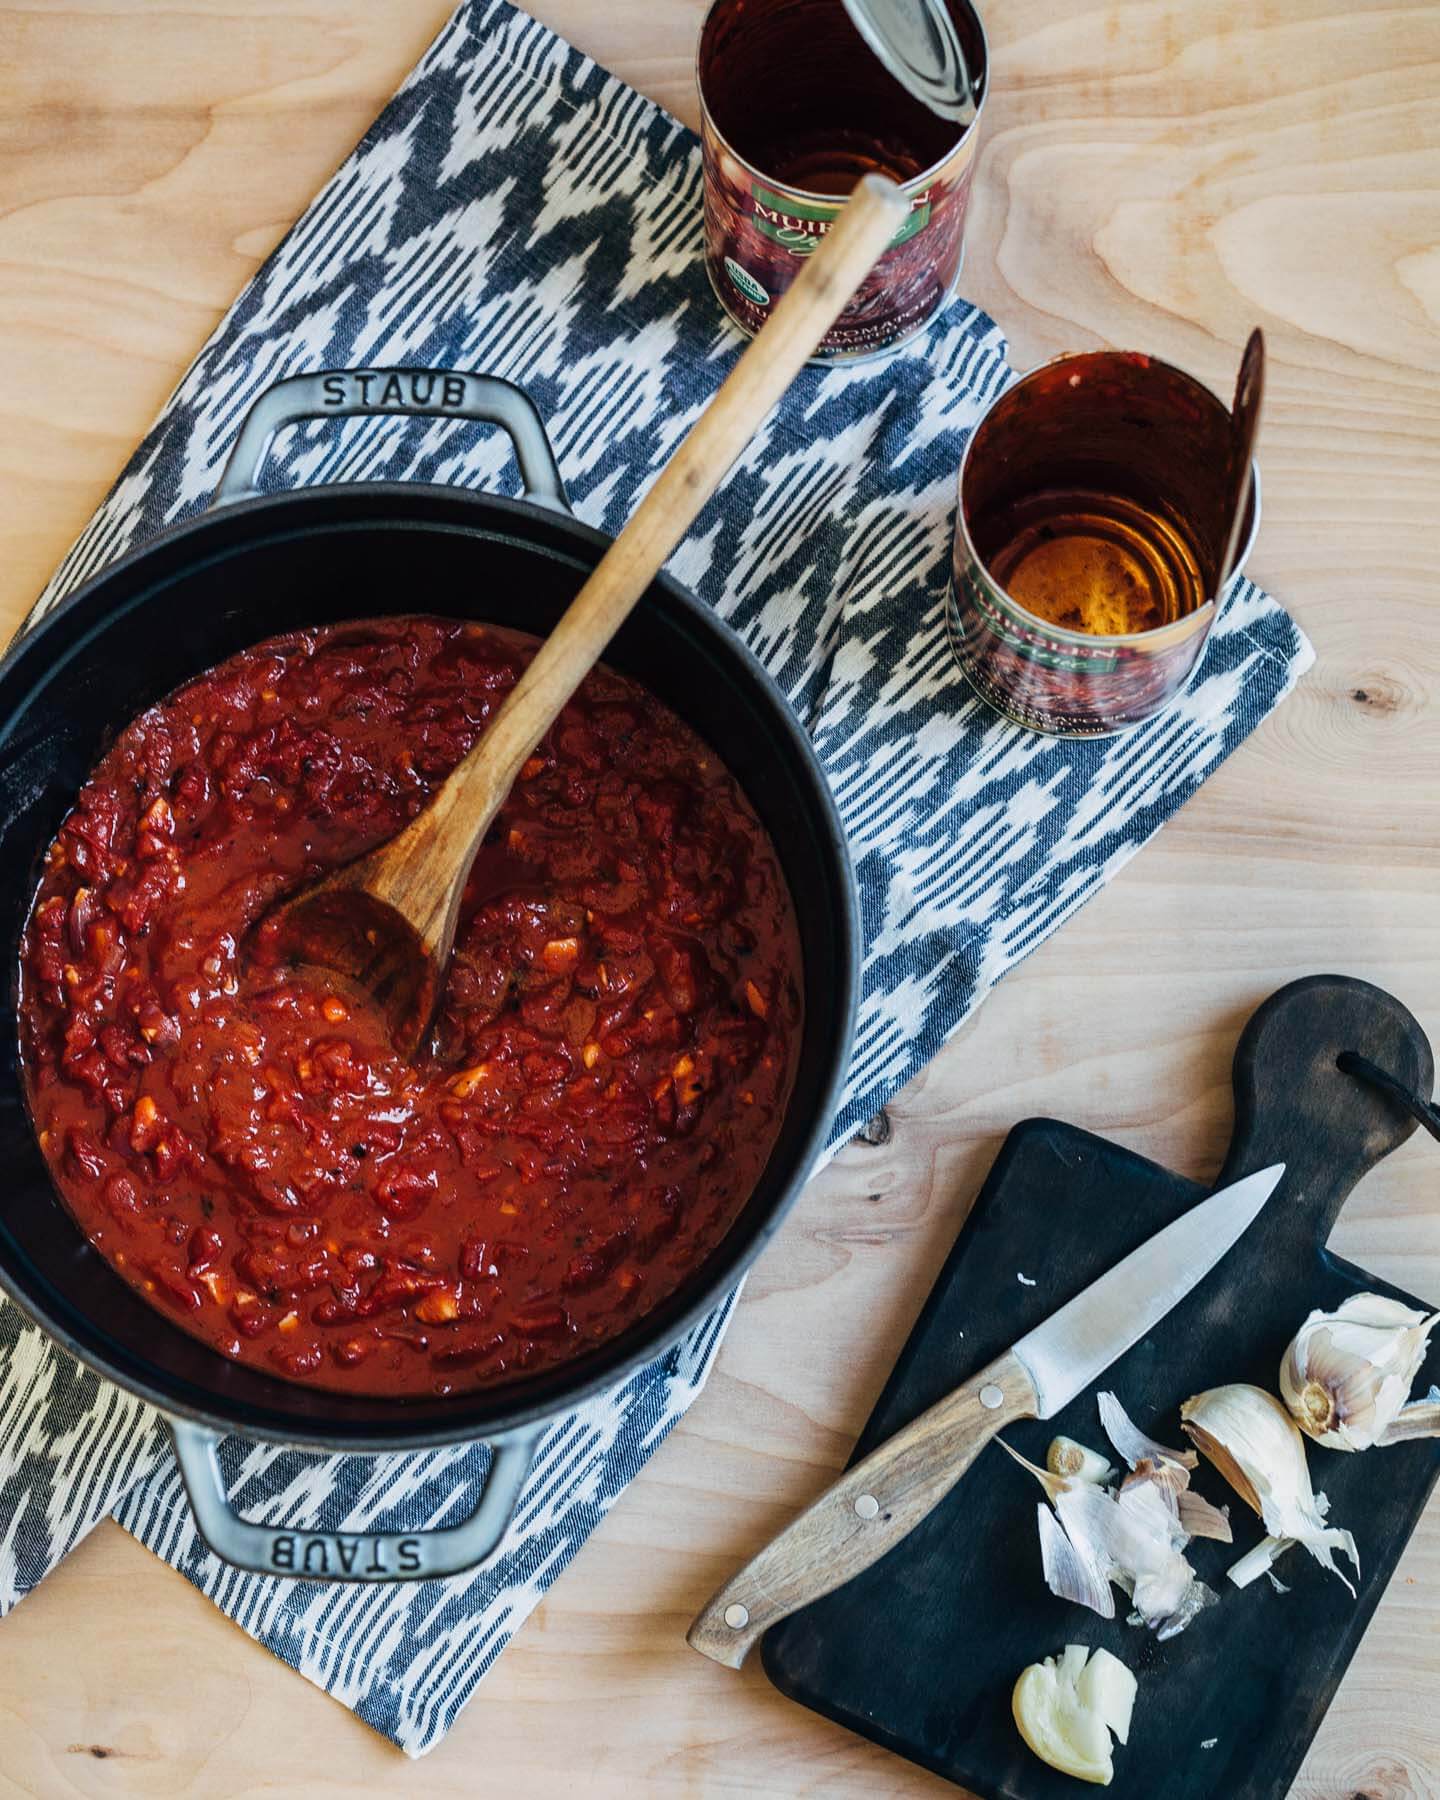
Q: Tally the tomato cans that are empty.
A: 2